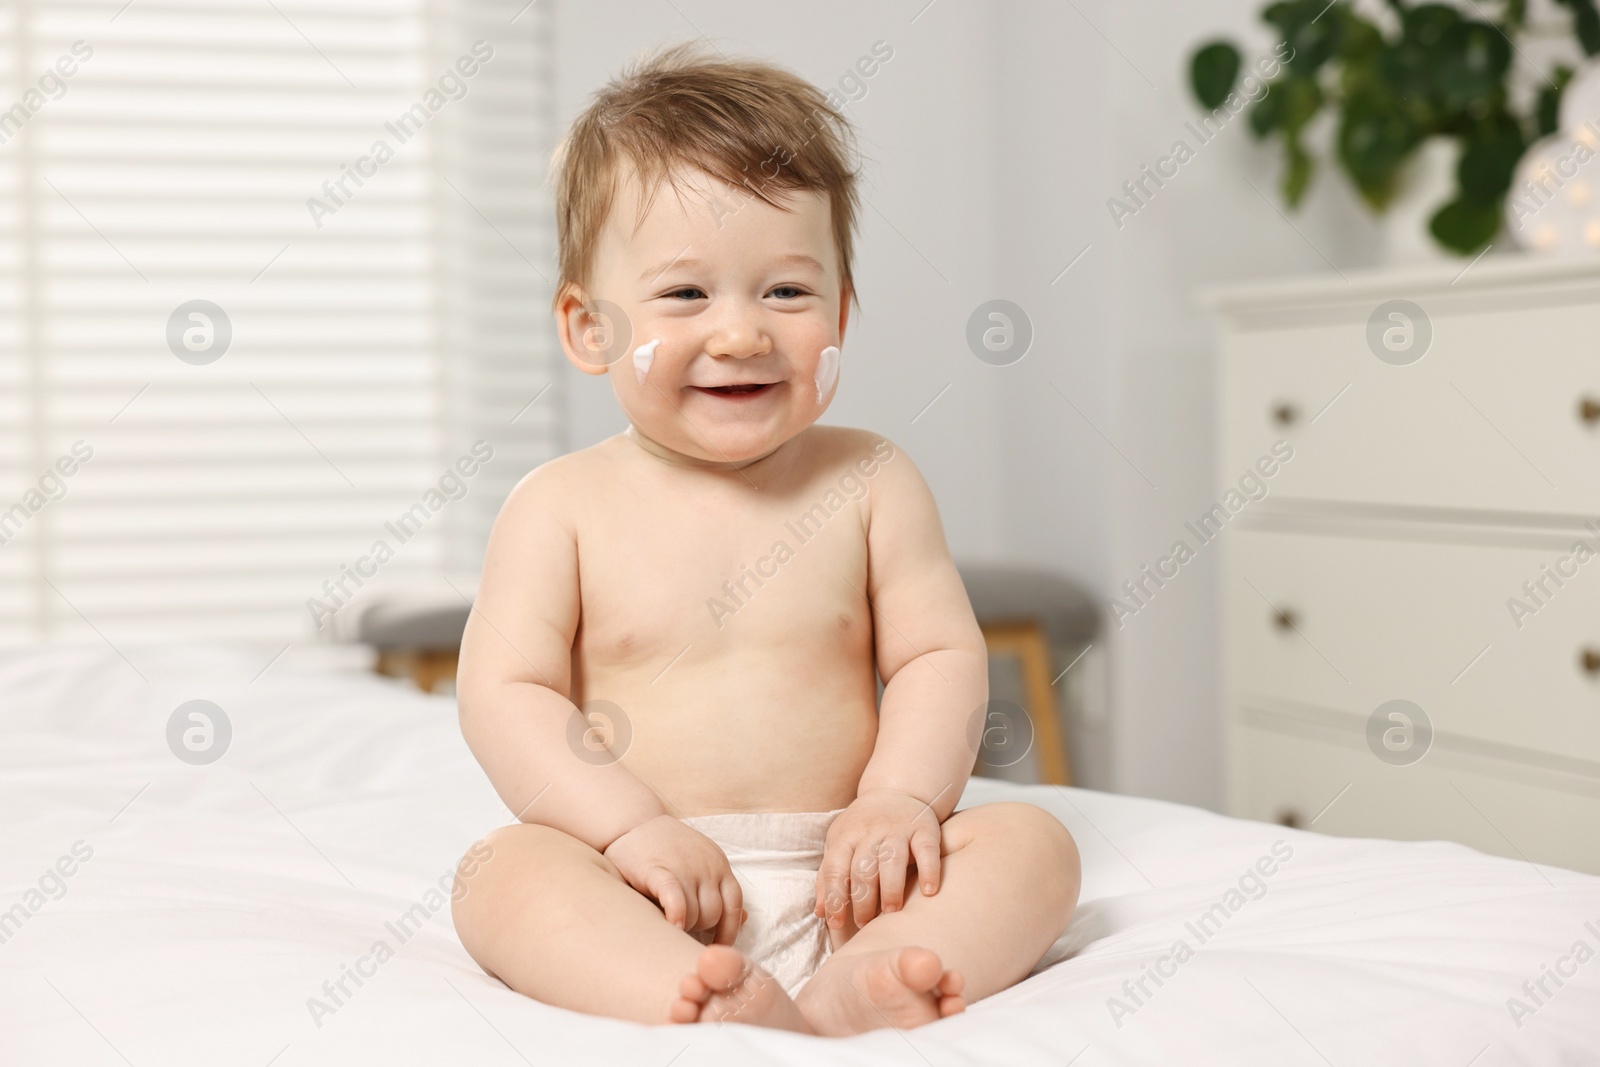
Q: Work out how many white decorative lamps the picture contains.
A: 1